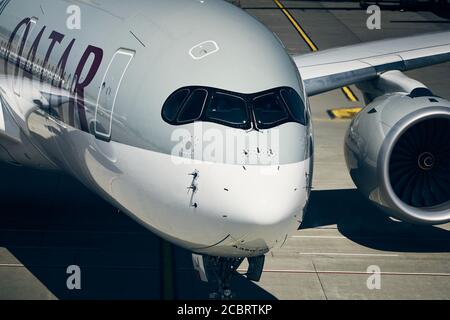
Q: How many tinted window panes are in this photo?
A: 5